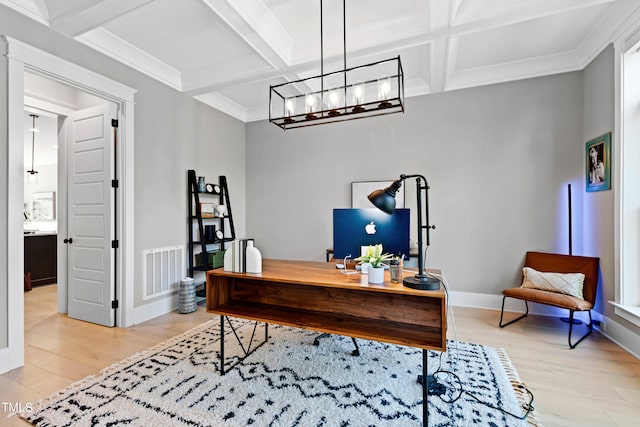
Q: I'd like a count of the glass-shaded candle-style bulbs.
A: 5